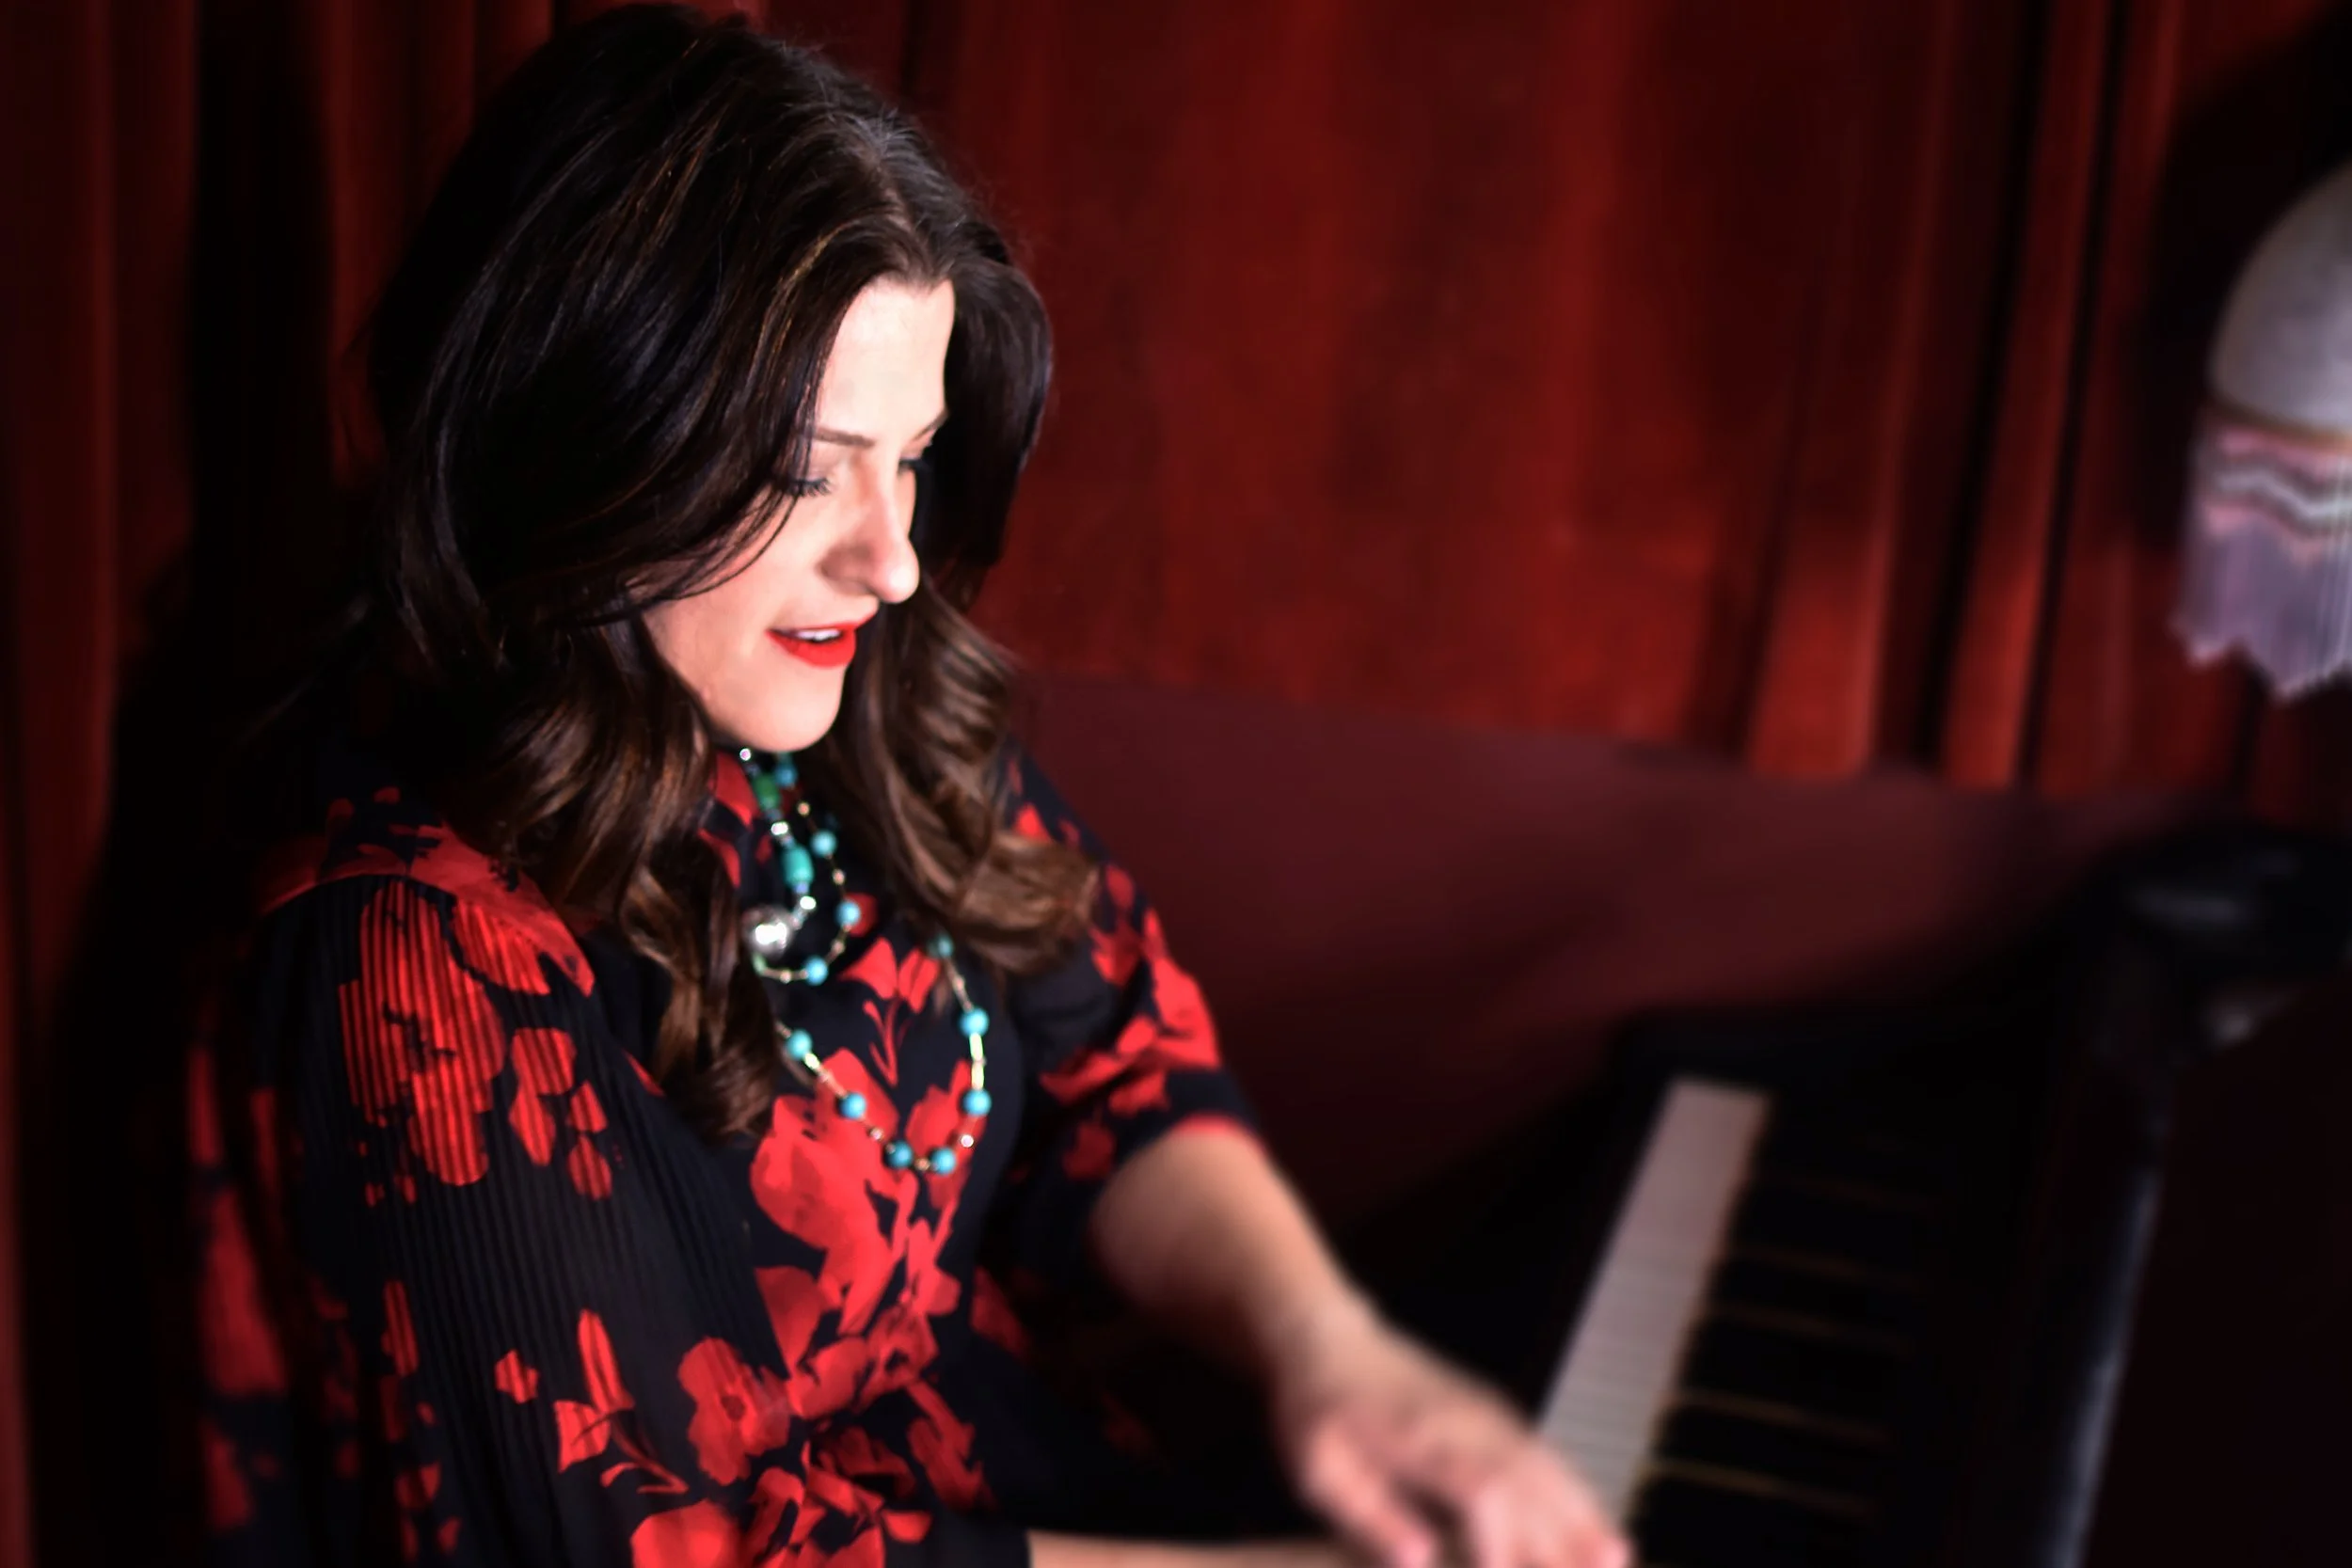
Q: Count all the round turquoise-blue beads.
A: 11